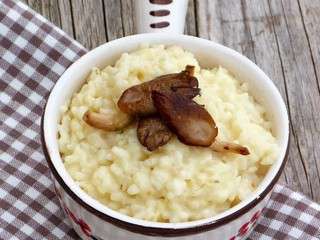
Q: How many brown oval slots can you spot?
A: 3